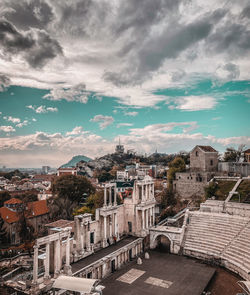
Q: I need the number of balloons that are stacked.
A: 0